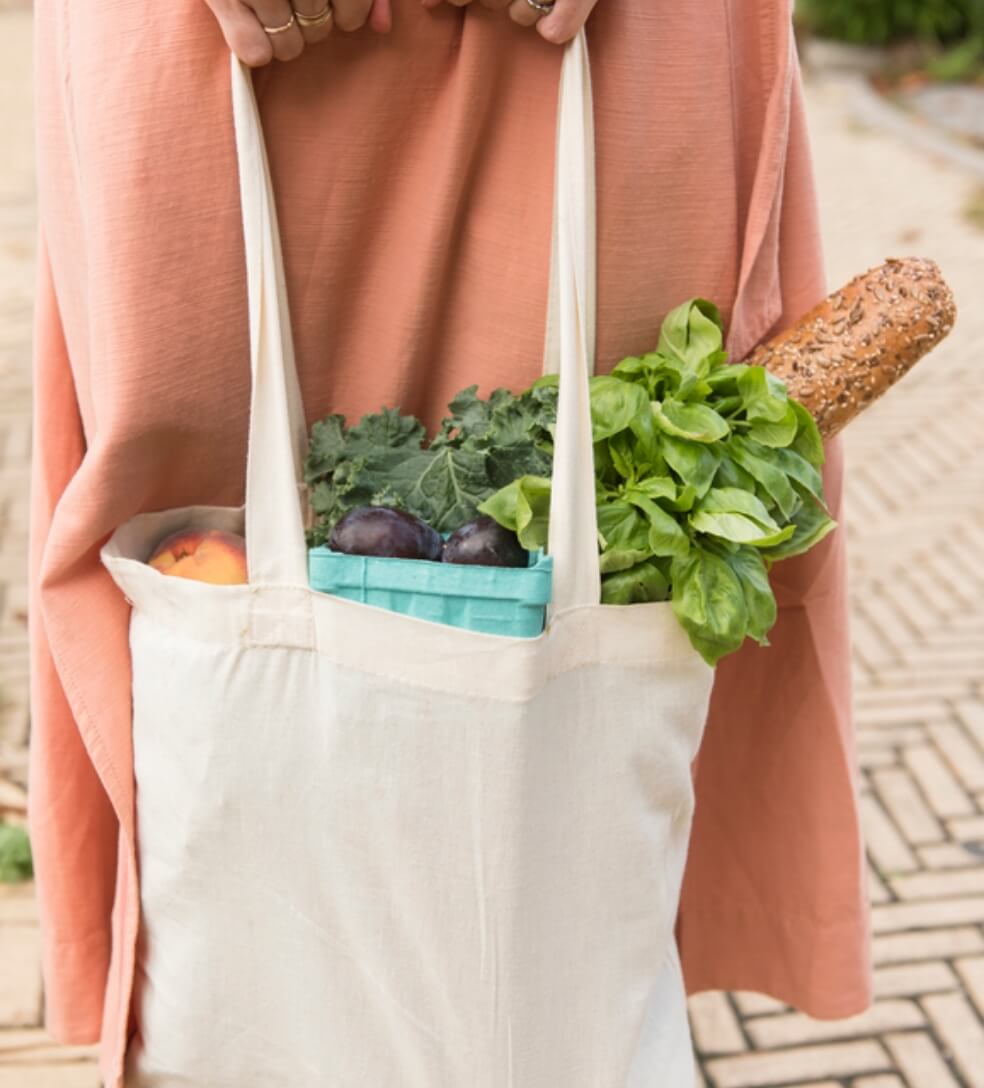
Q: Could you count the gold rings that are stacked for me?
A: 2